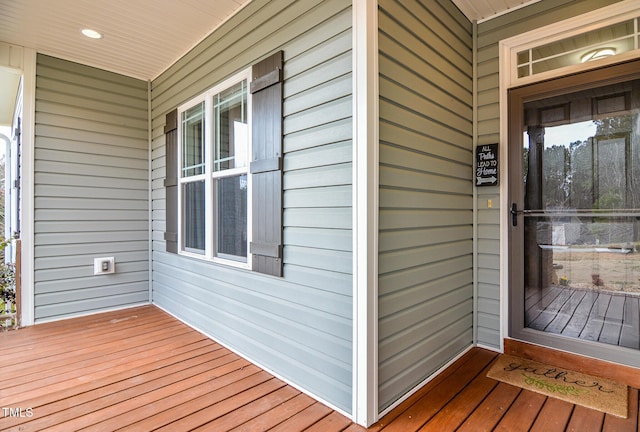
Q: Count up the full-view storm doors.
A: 1